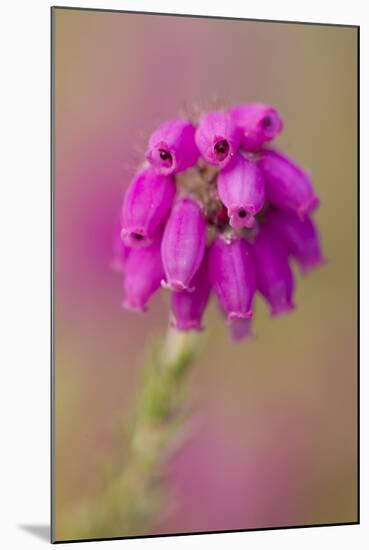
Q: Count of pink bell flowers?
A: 14